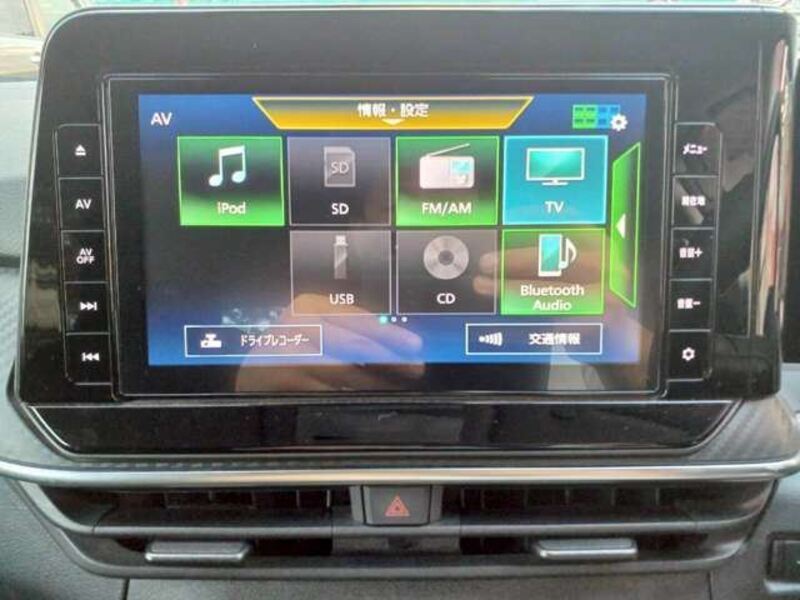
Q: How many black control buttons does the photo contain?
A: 10